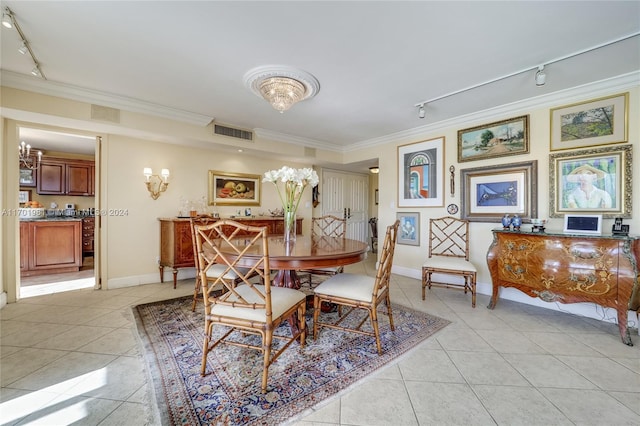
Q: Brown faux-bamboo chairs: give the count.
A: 5